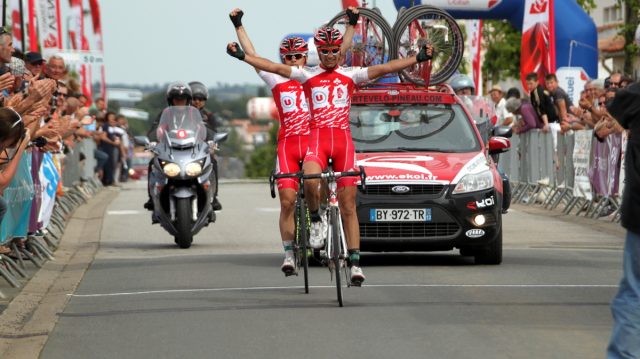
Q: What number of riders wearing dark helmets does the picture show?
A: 2